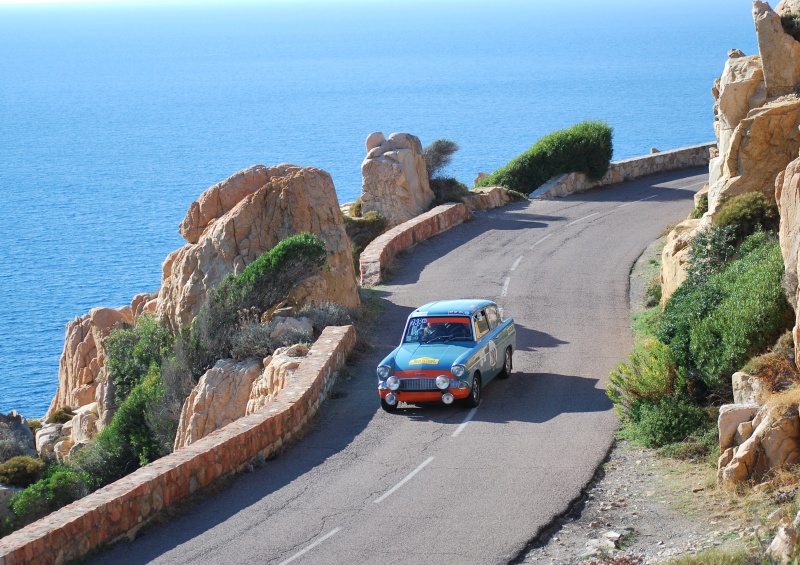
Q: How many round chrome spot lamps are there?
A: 4